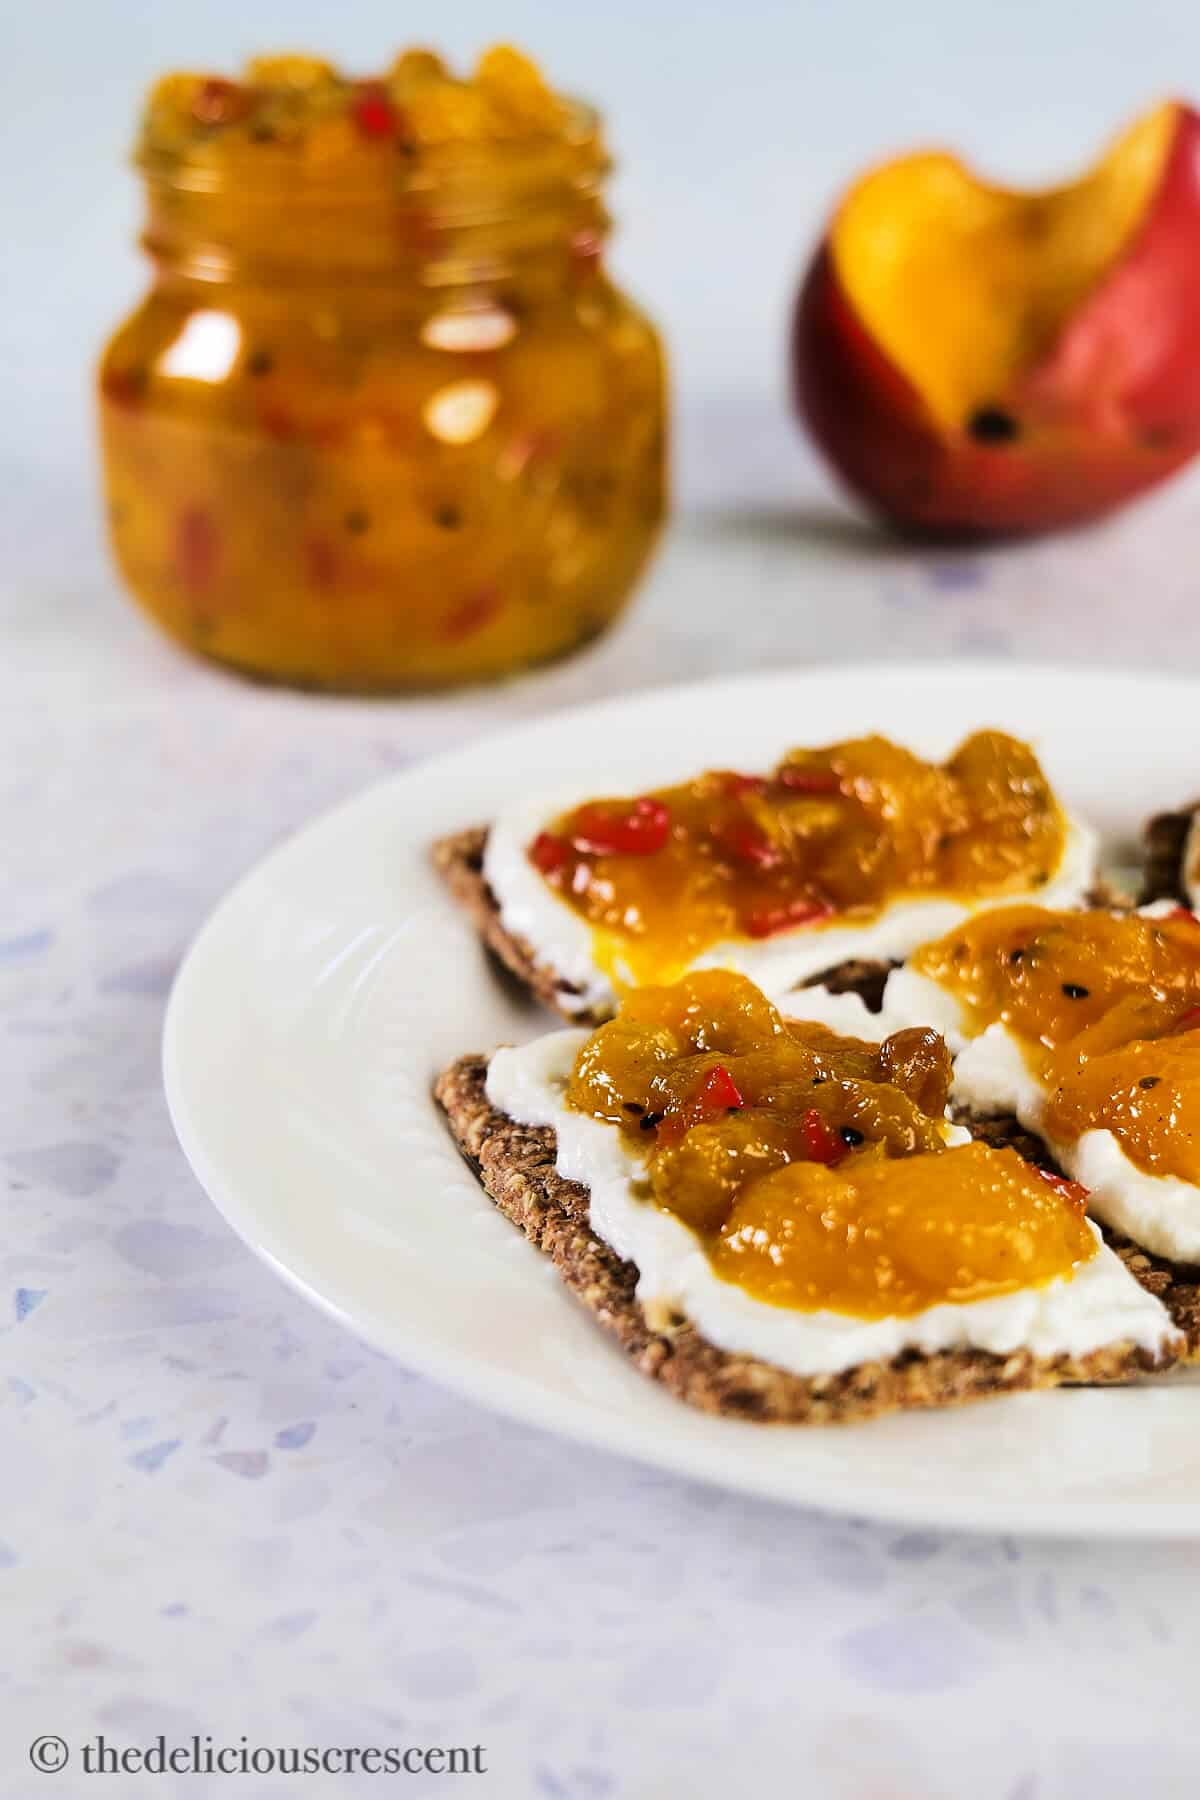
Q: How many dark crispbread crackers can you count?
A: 4